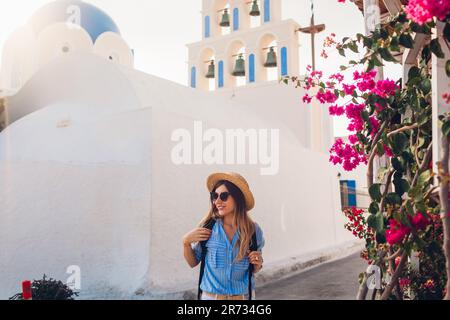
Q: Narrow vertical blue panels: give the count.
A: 7